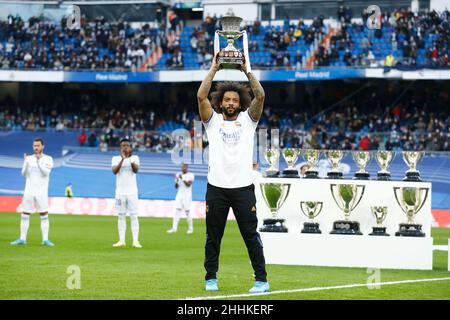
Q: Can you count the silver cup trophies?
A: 13